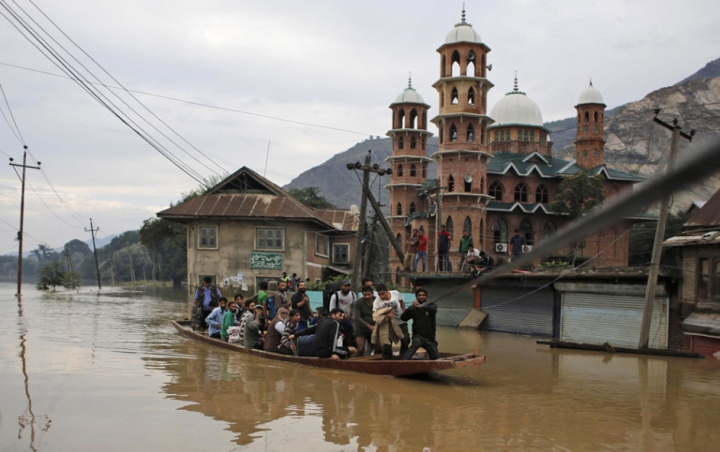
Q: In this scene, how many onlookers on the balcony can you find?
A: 7